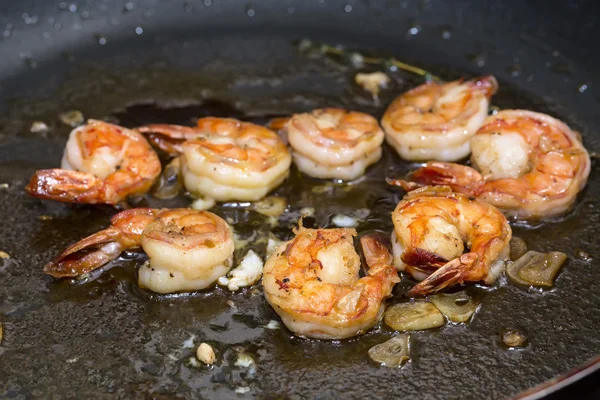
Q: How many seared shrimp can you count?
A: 8